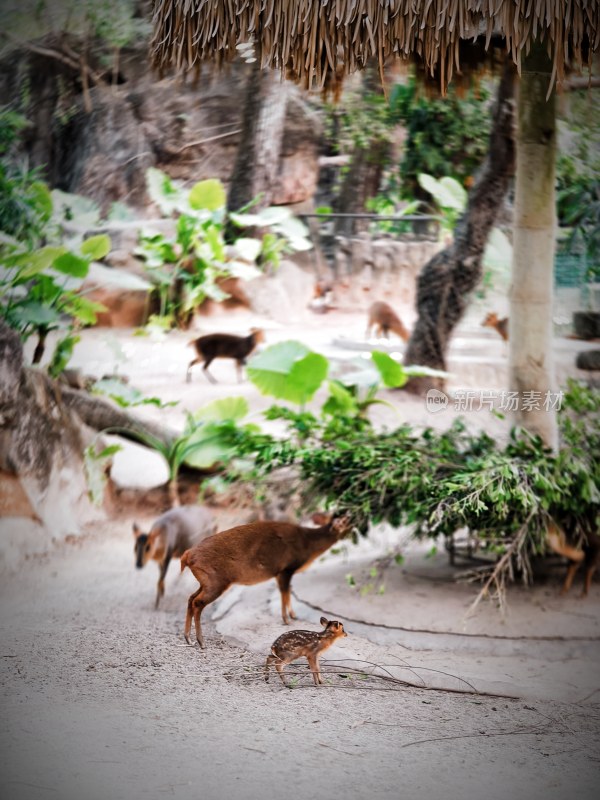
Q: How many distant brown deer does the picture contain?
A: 3